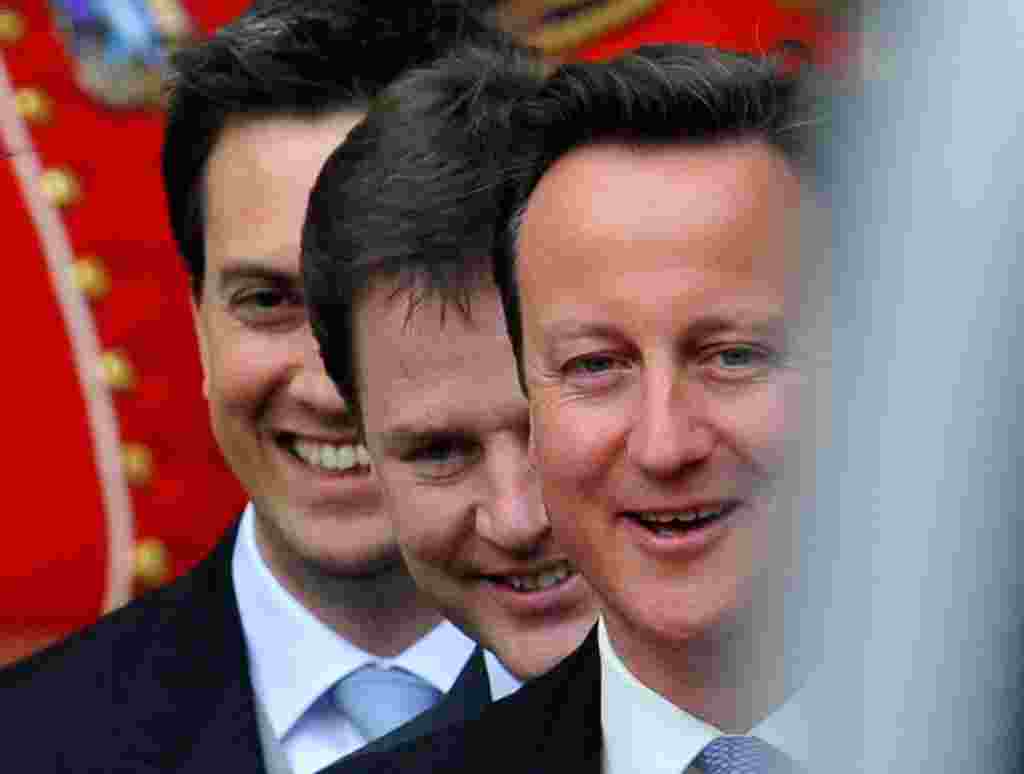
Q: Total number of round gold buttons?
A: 7